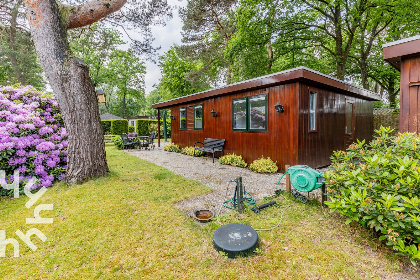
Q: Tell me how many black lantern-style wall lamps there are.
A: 3